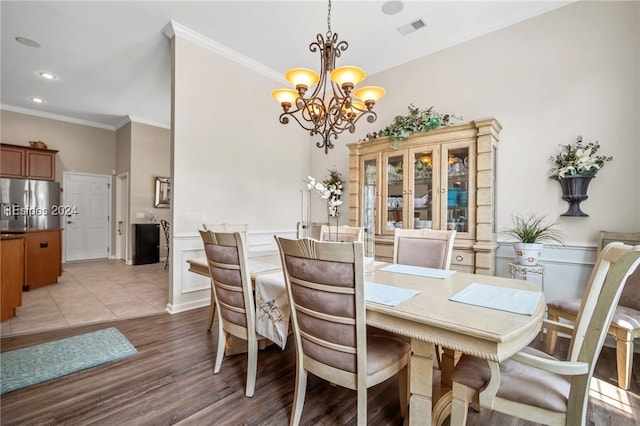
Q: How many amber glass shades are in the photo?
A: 6